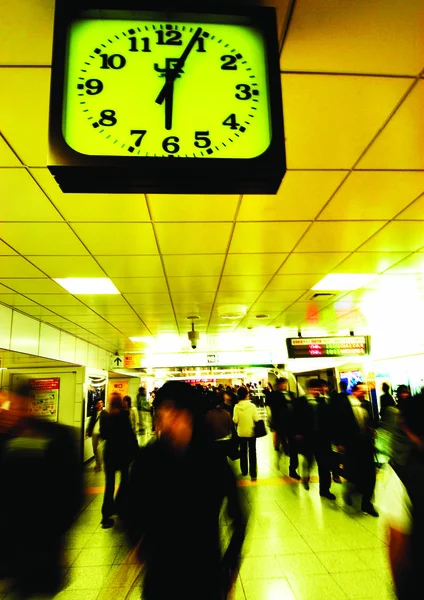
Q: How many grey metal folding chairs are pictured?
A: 0